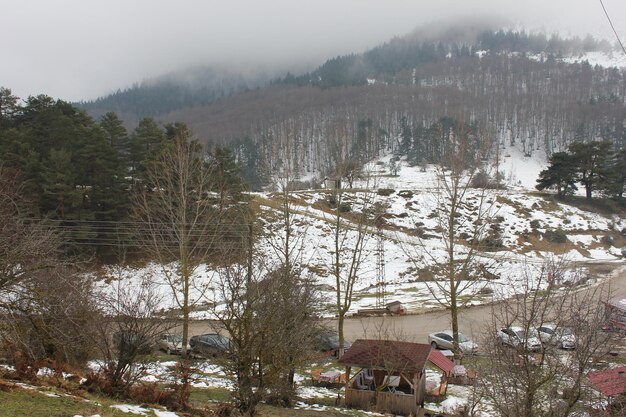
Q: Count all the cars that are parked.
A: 7